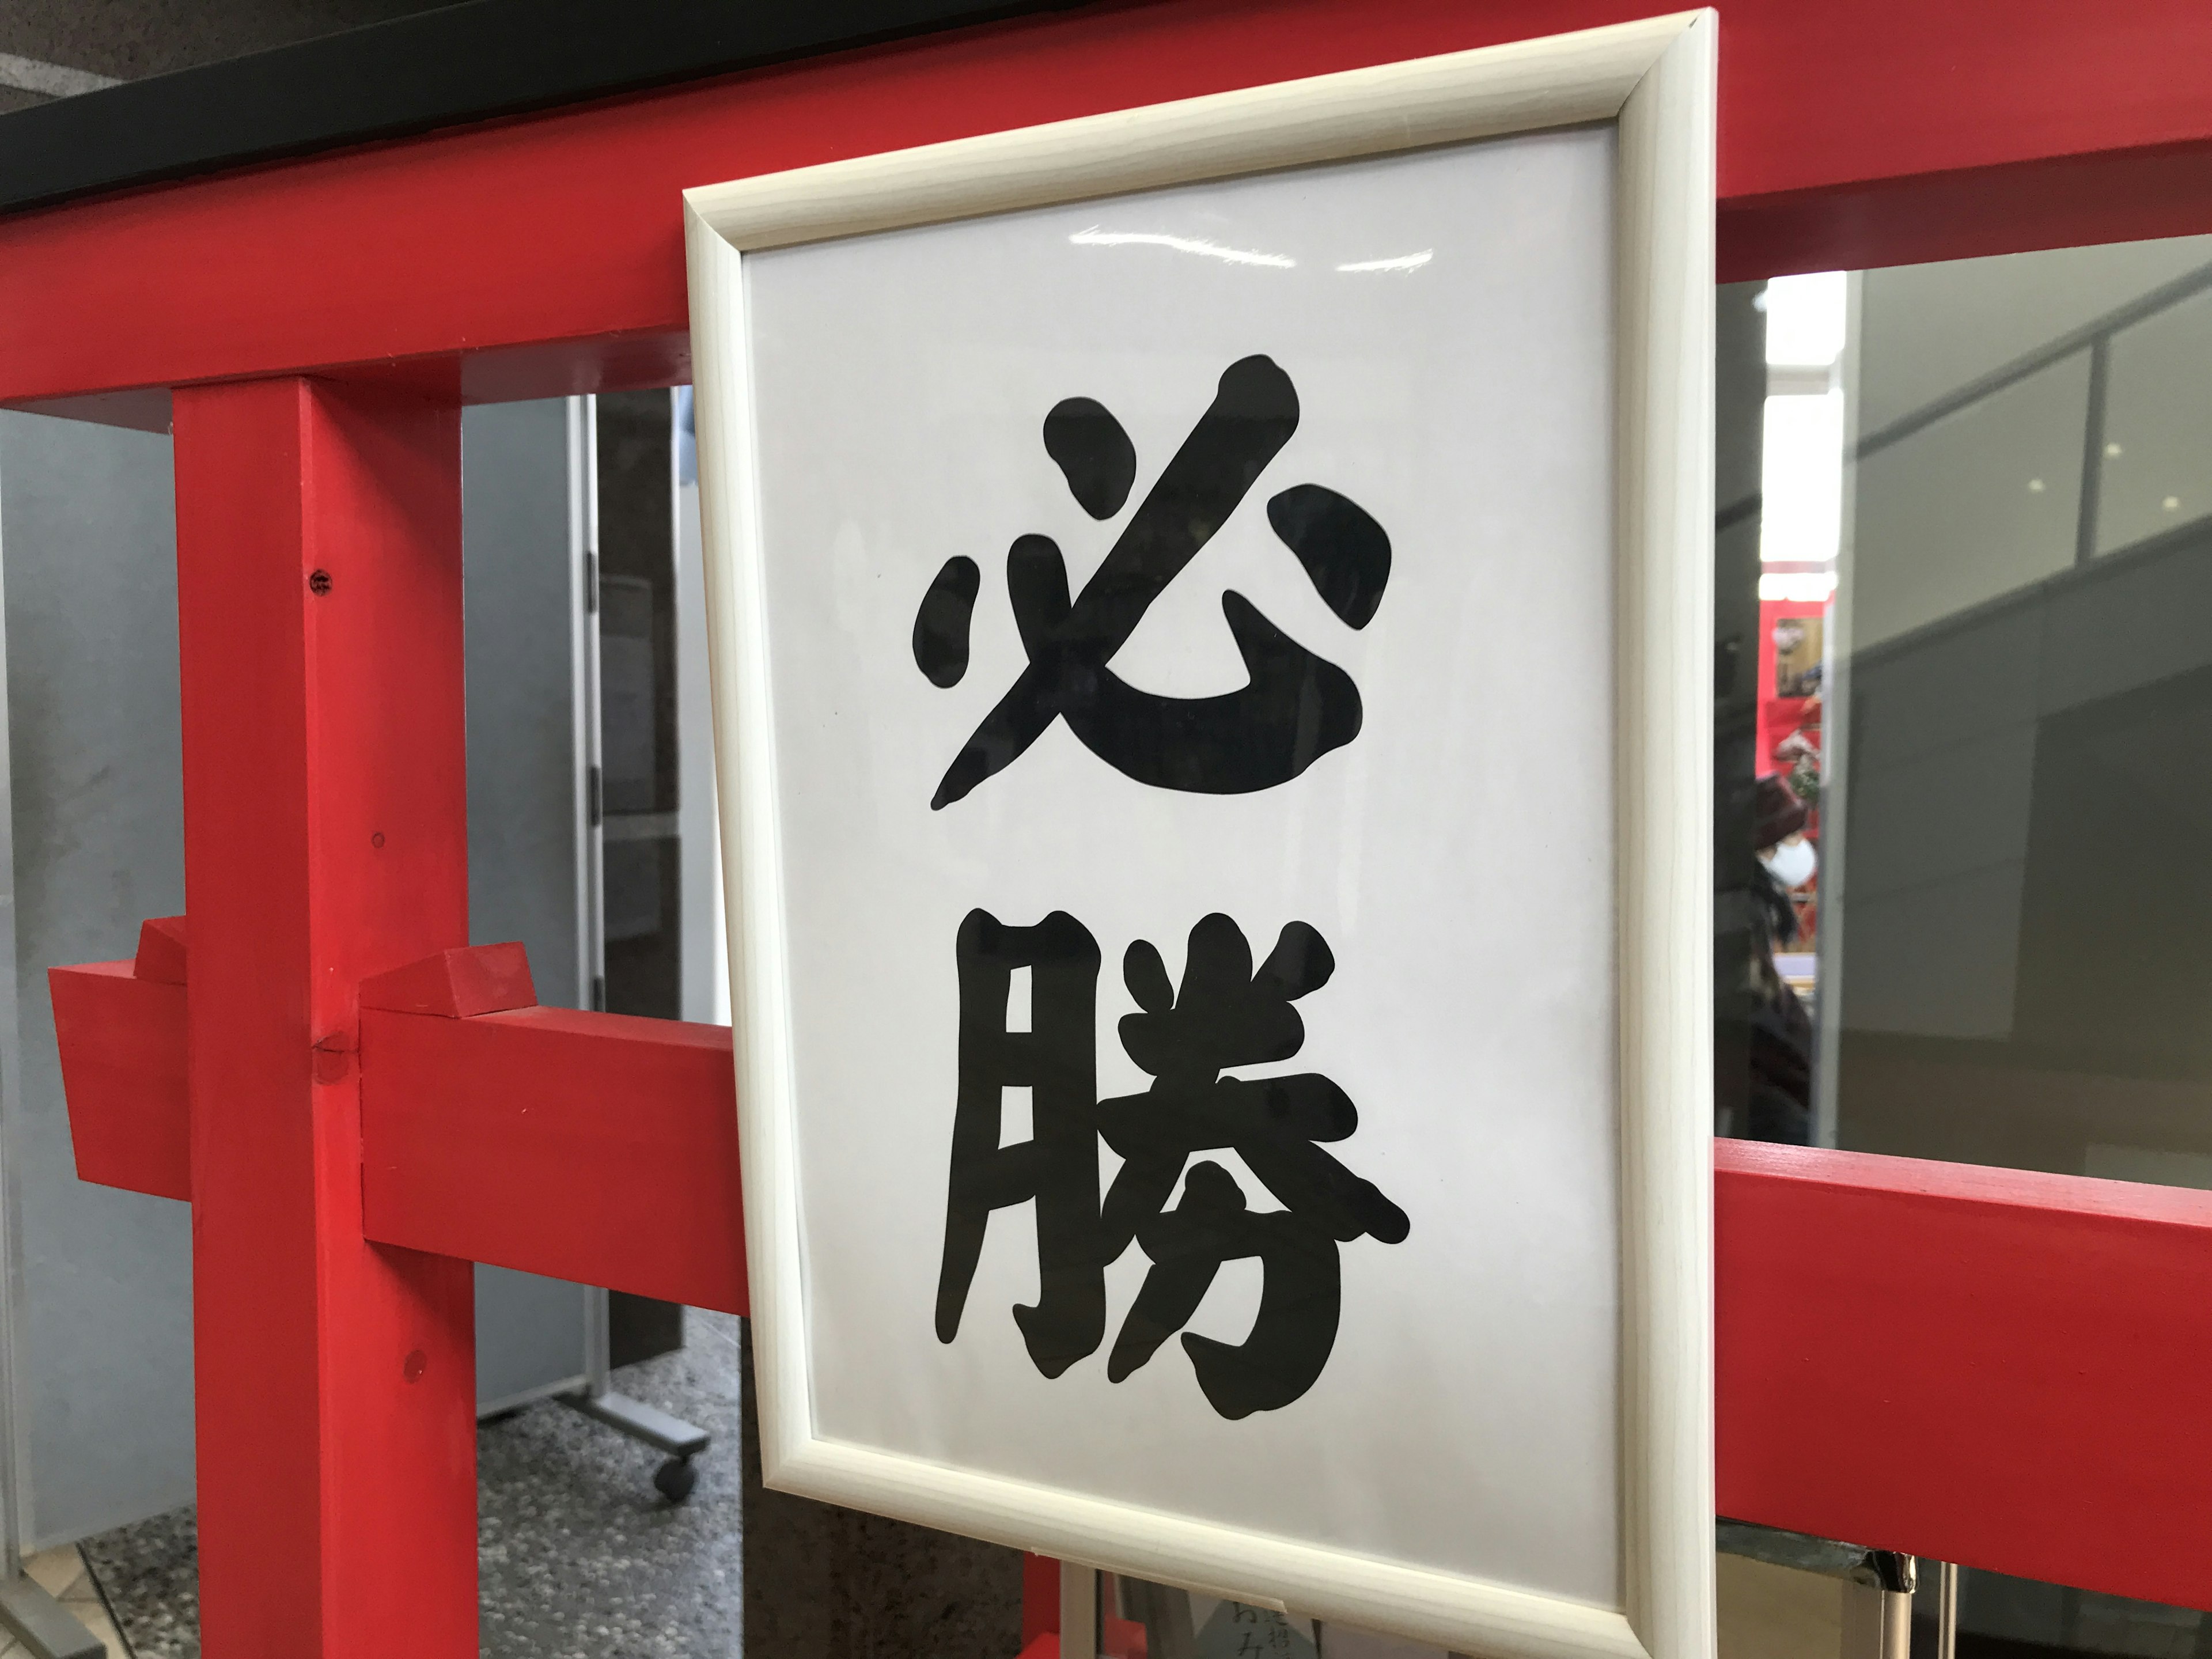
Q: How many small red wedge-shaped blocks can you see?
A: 2